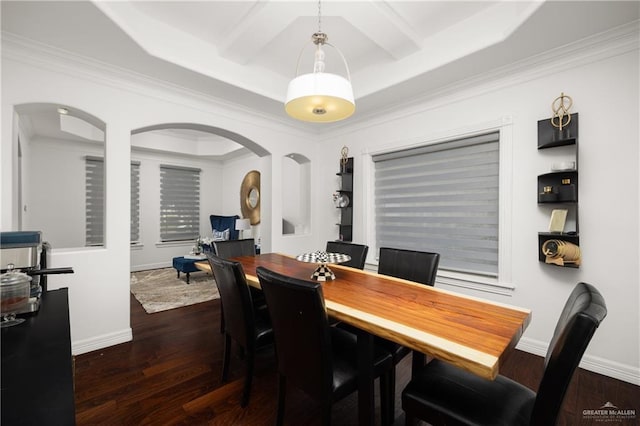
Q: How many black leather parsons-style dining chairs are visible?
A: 6